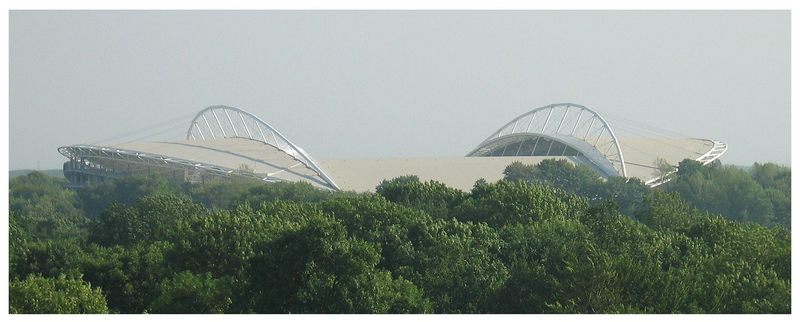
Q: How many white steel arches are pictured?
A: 2